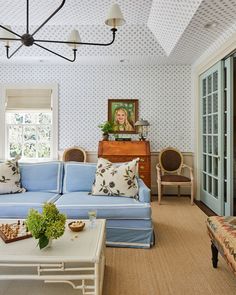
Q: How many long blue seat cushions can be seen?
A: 2